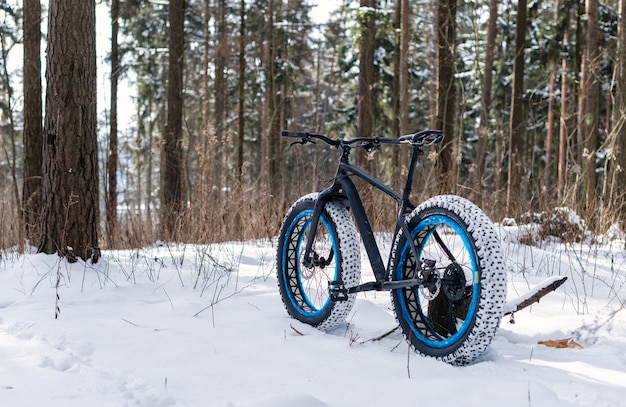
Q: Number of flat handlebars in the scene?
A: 1